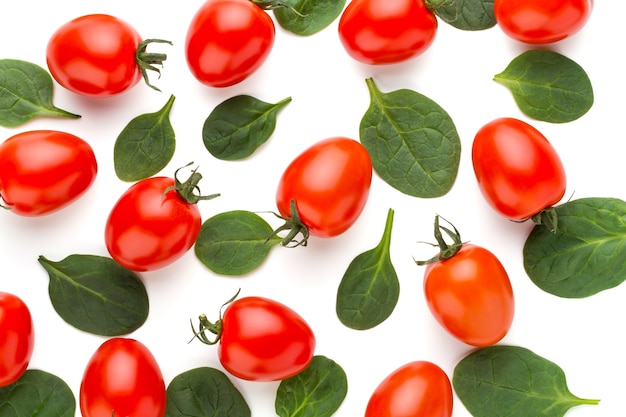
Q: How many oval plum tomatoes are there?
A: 13